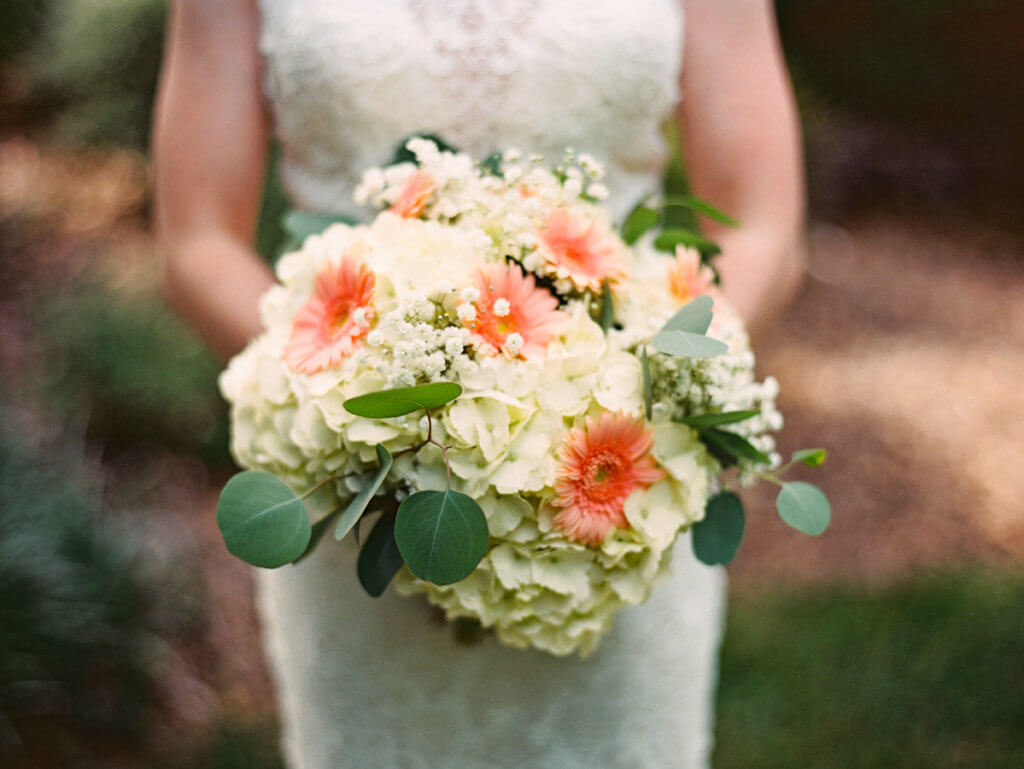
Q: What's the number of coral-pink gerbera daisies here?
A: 6